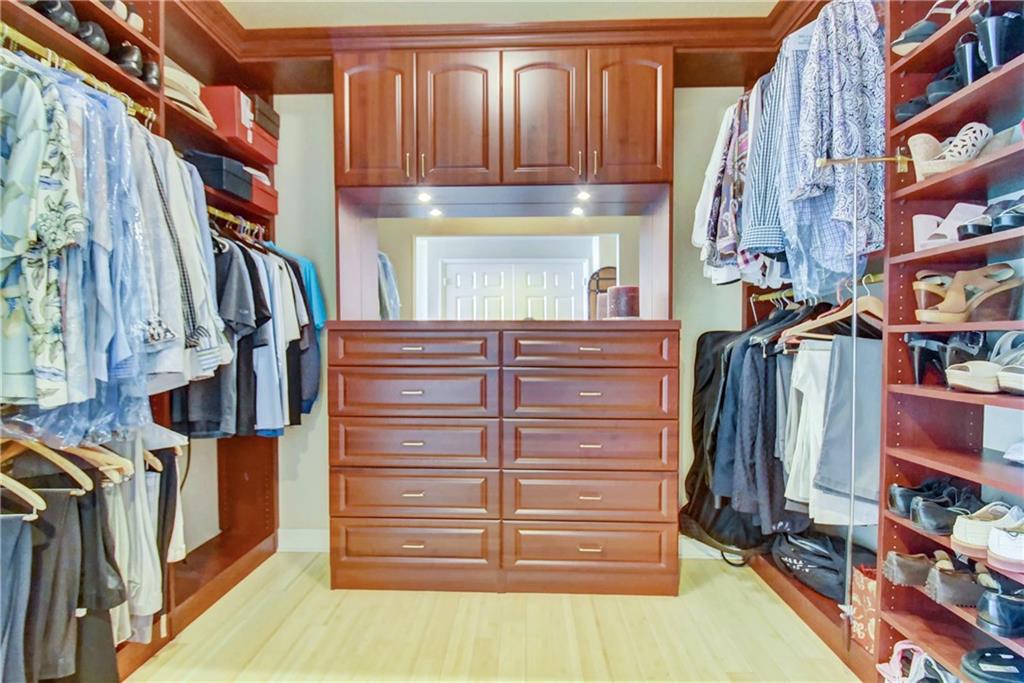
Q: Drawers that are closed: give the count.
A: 10